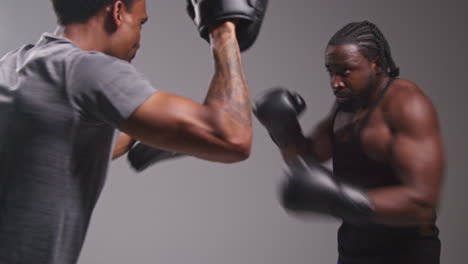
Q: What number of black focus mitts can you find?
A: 2